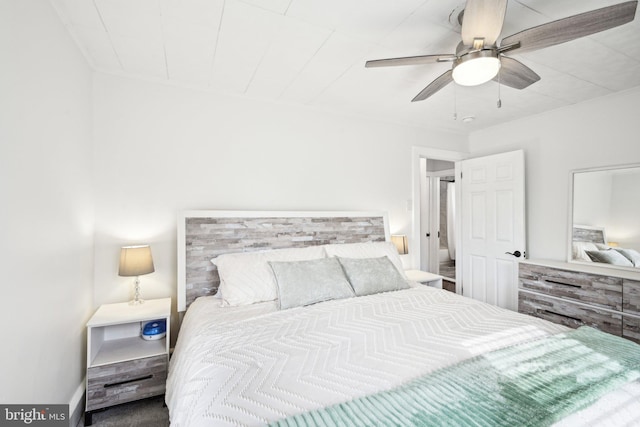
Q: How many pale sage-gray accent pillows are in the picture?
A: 2